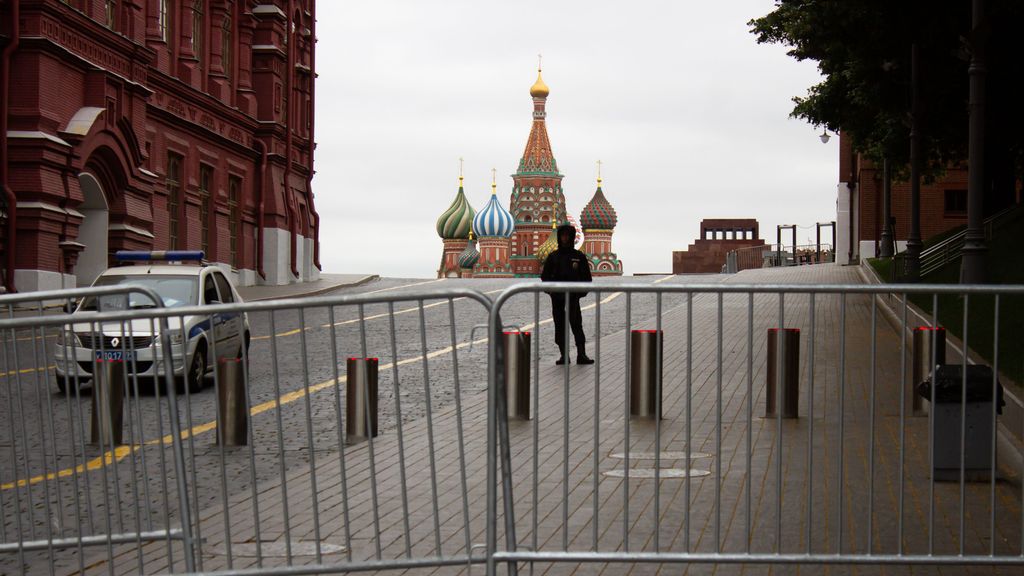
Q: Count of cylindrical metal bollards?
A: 7